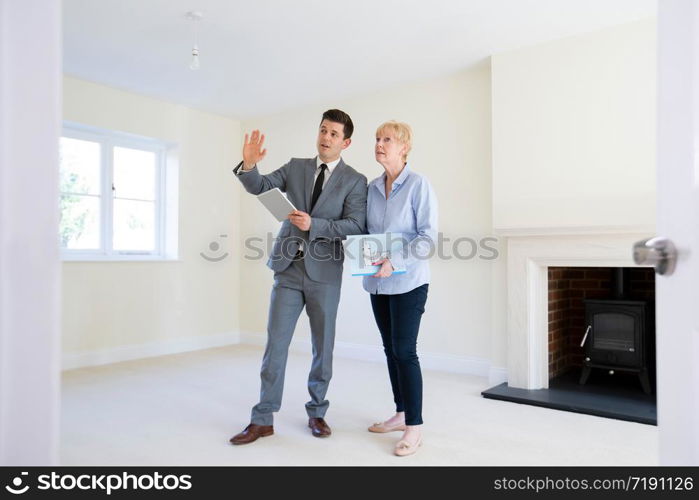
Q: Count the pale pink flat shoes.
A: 2